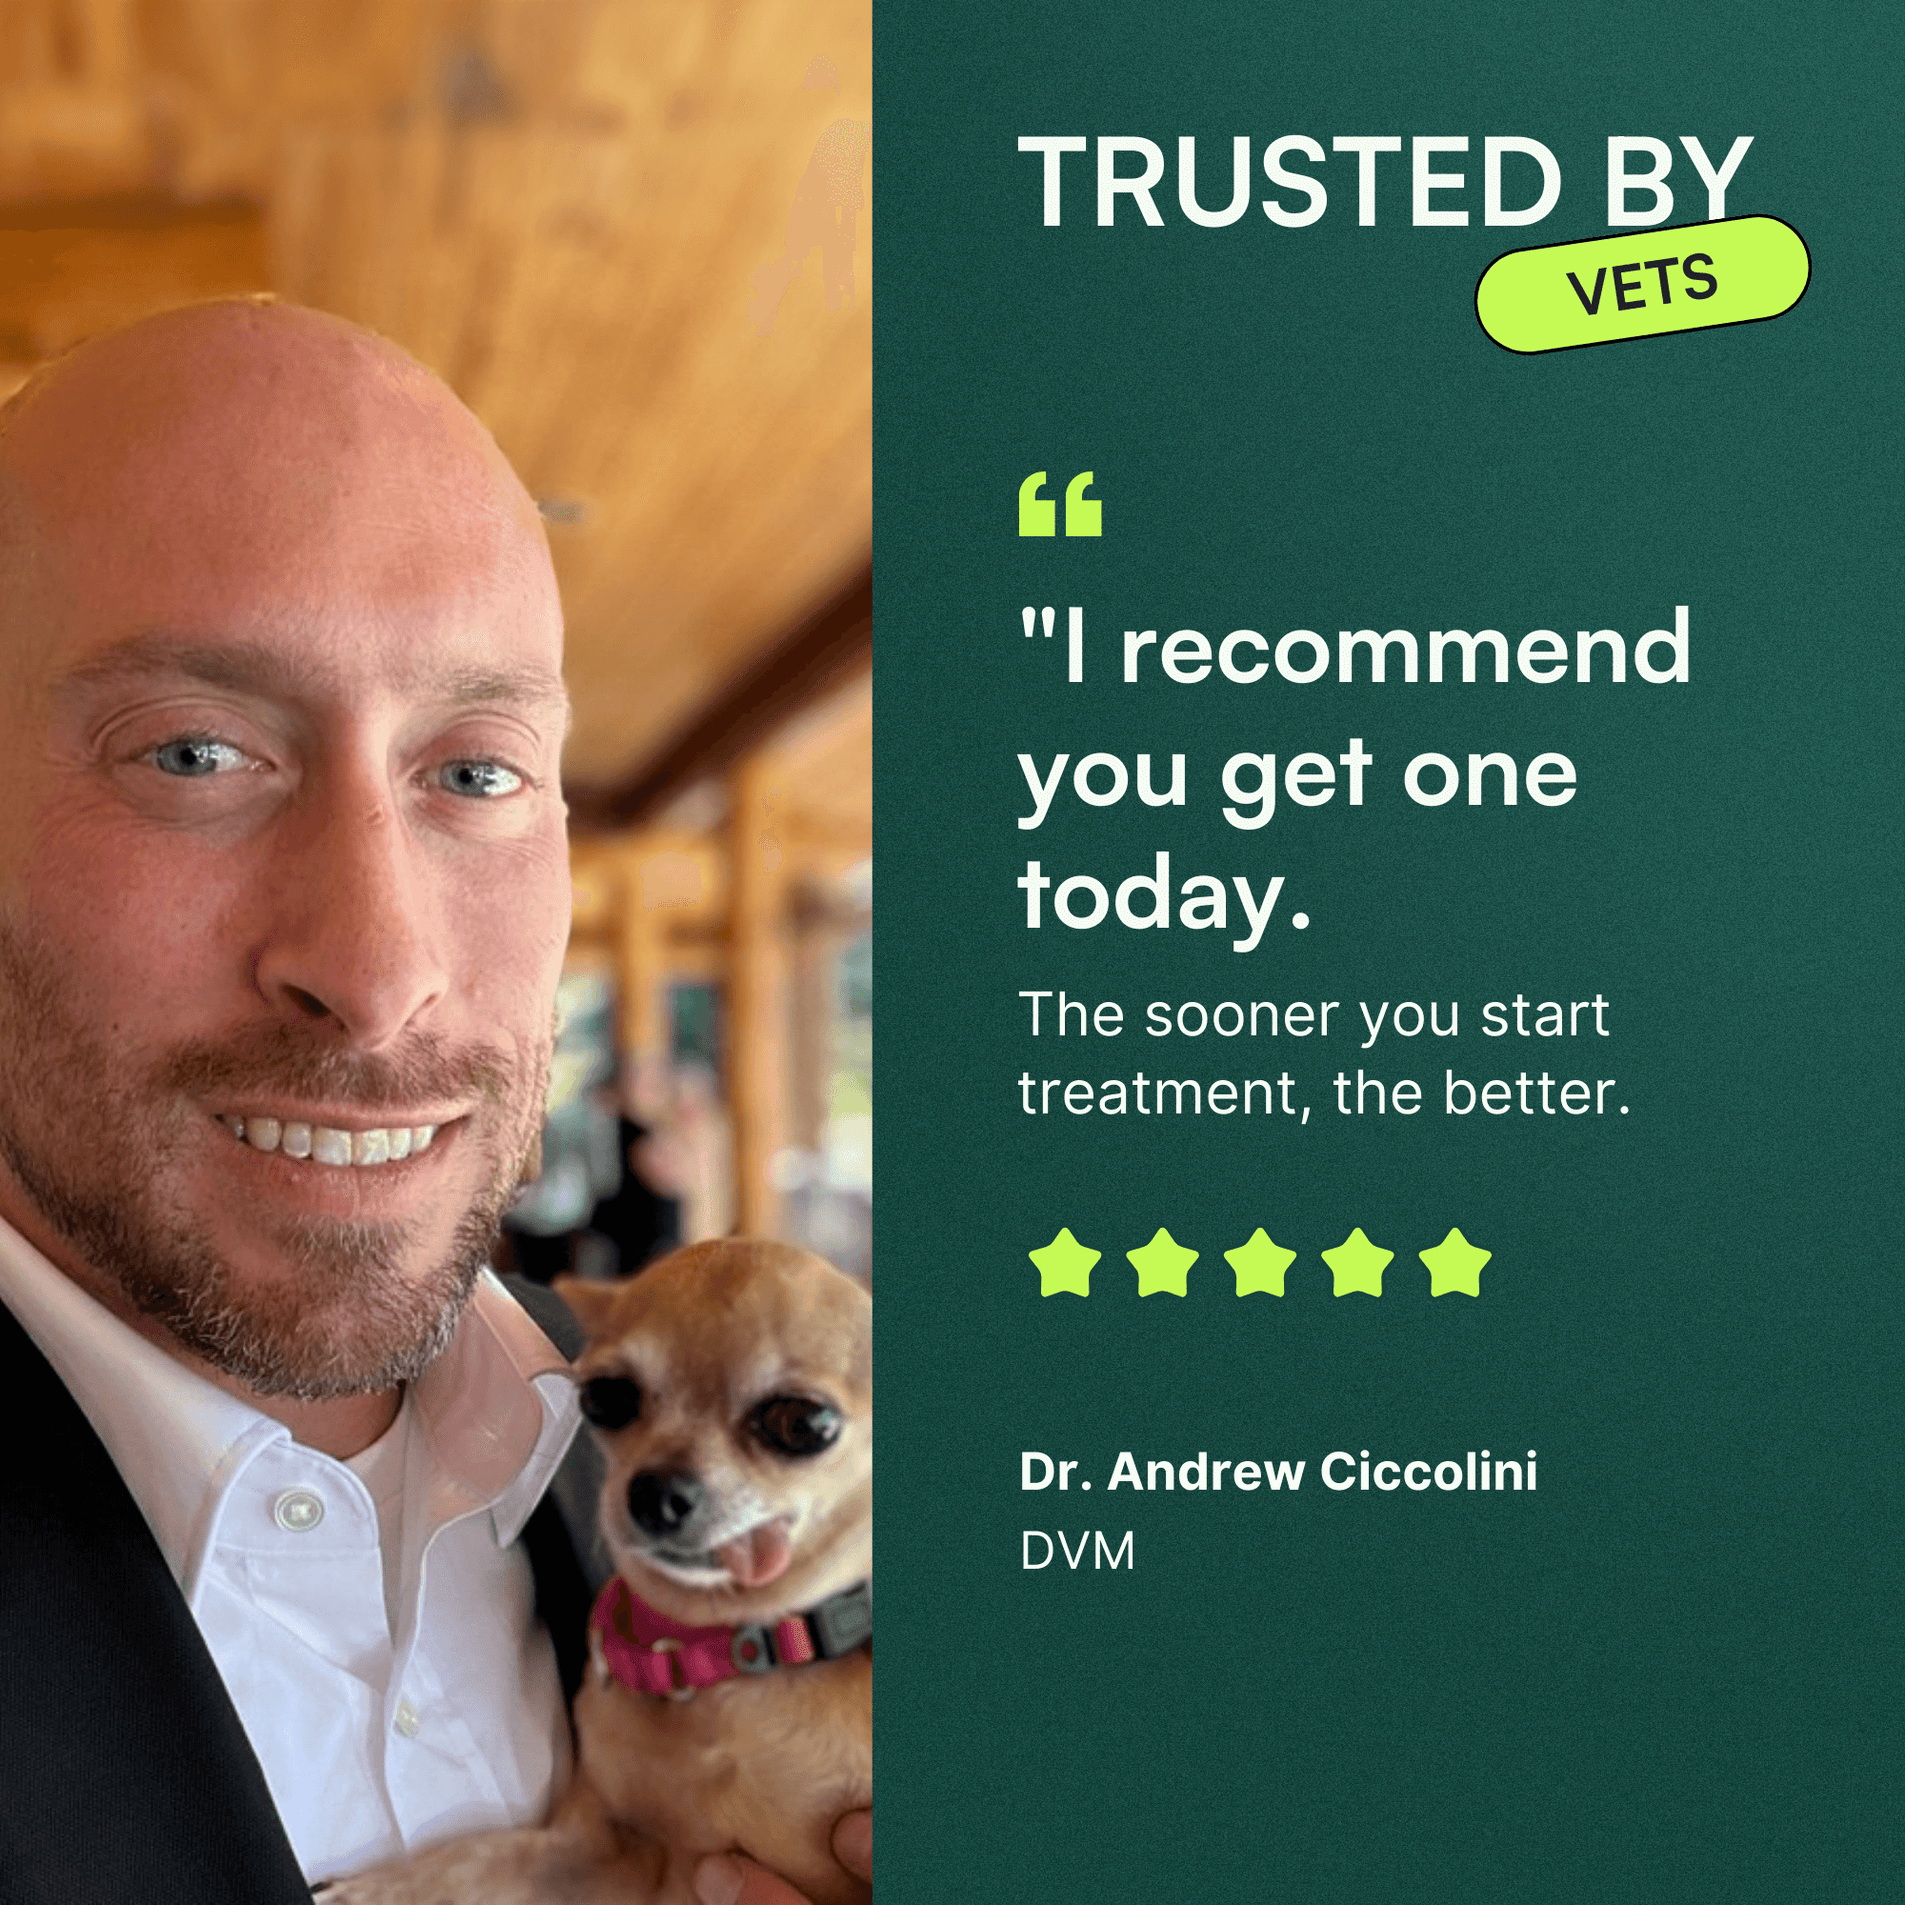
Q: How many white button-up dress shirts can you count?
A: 1